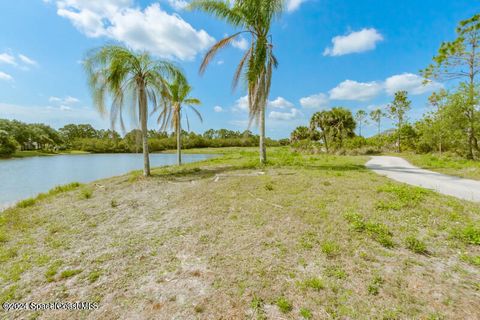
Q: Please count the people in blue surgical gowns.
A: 0